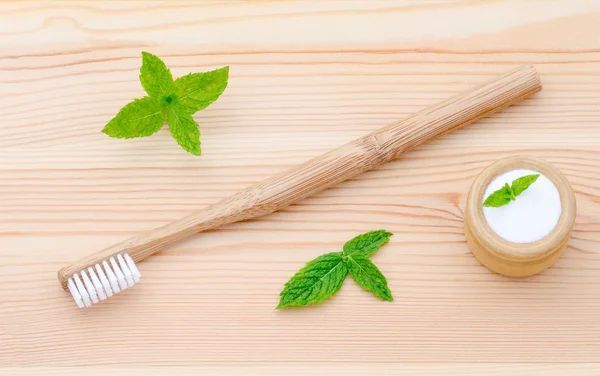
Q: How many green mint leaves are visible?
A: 9